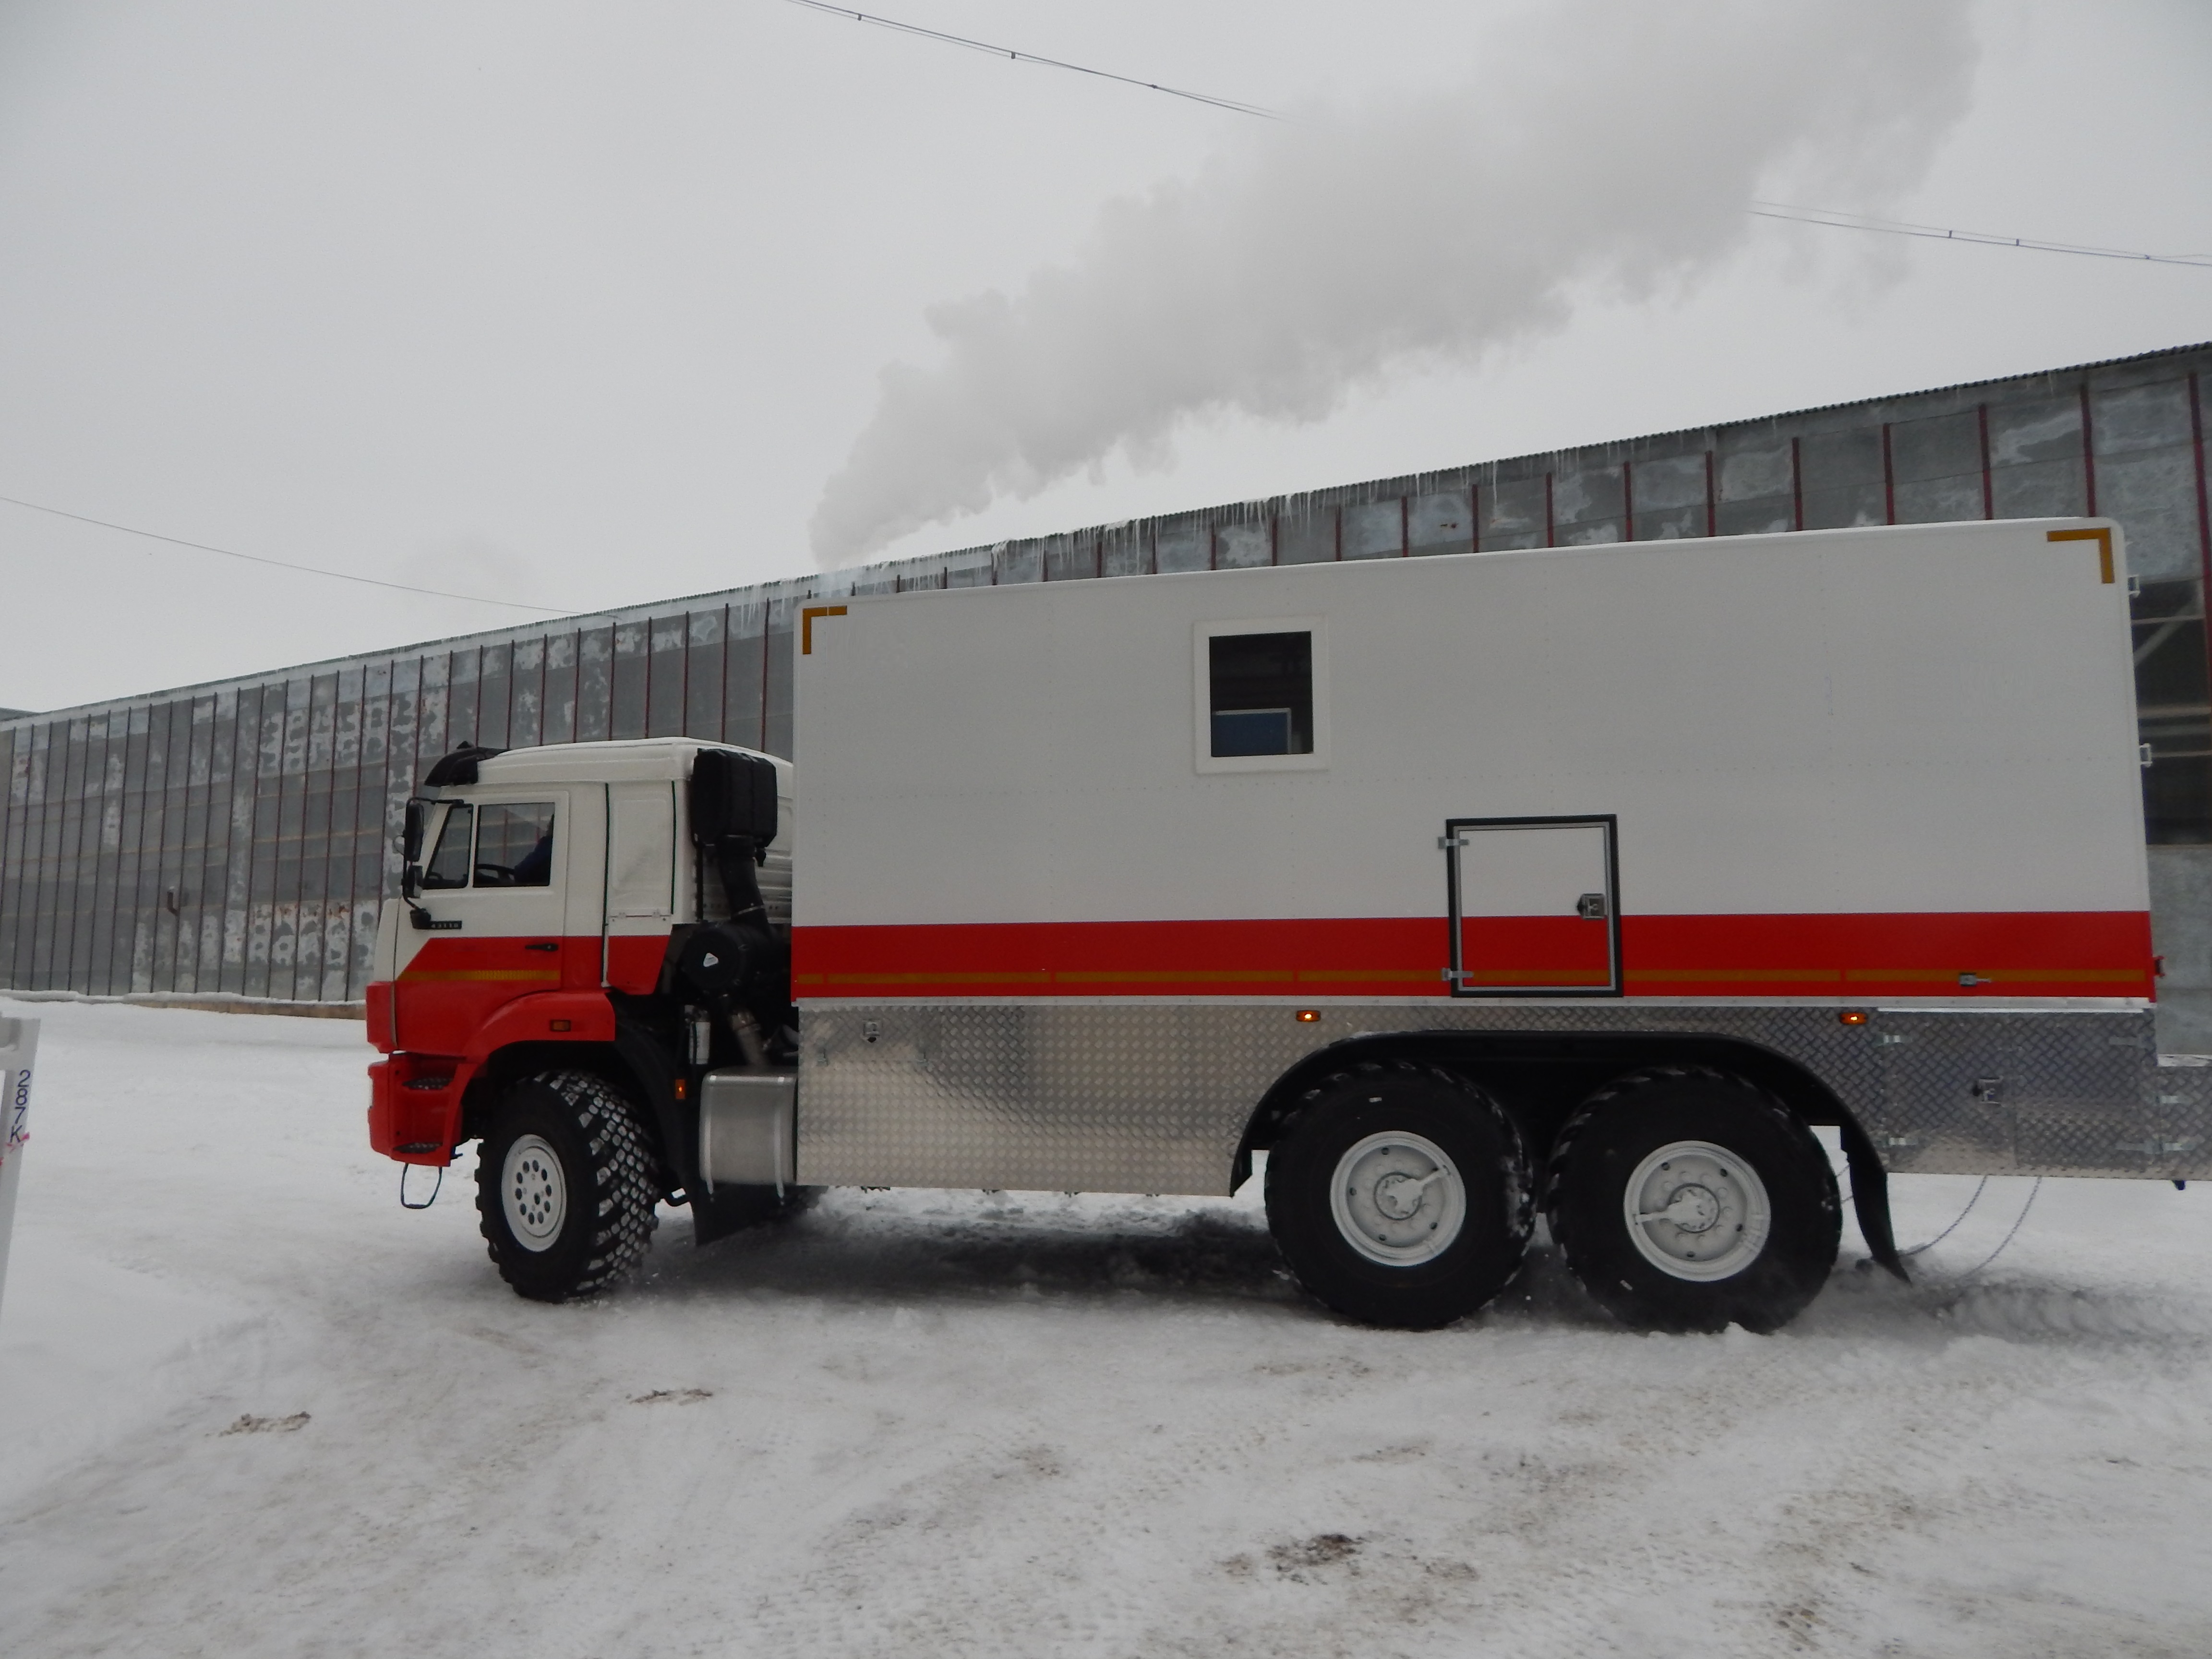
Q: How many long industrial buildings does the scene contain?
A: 1